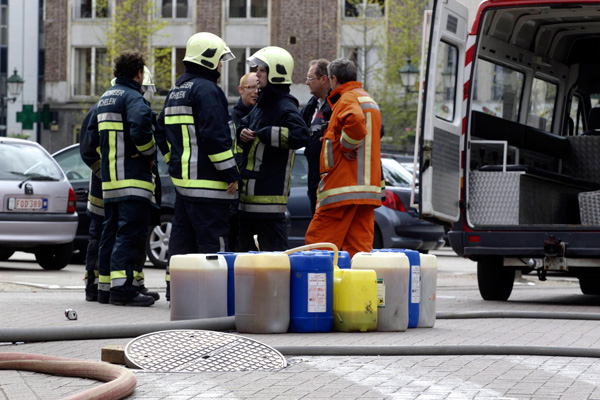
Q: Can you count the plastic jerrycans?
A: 9